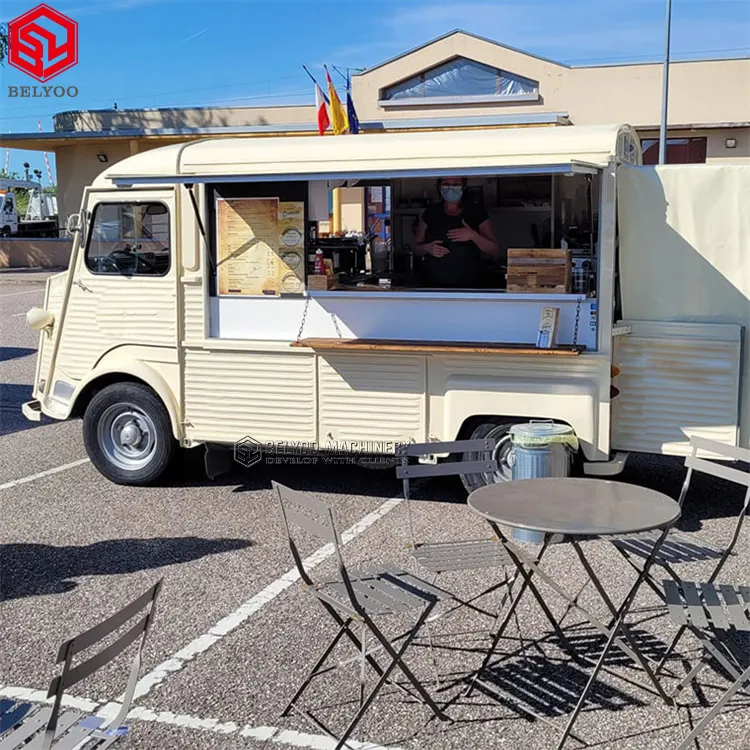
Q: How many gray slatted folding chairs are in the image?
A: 5